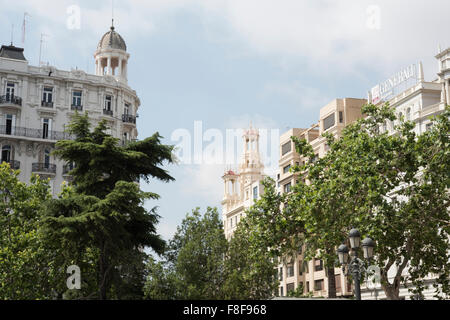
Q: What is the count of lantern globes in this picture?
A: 3